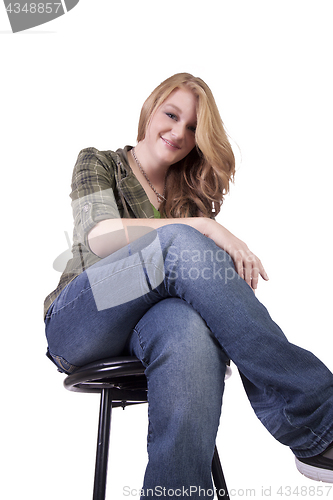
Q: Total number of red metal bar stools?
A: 0